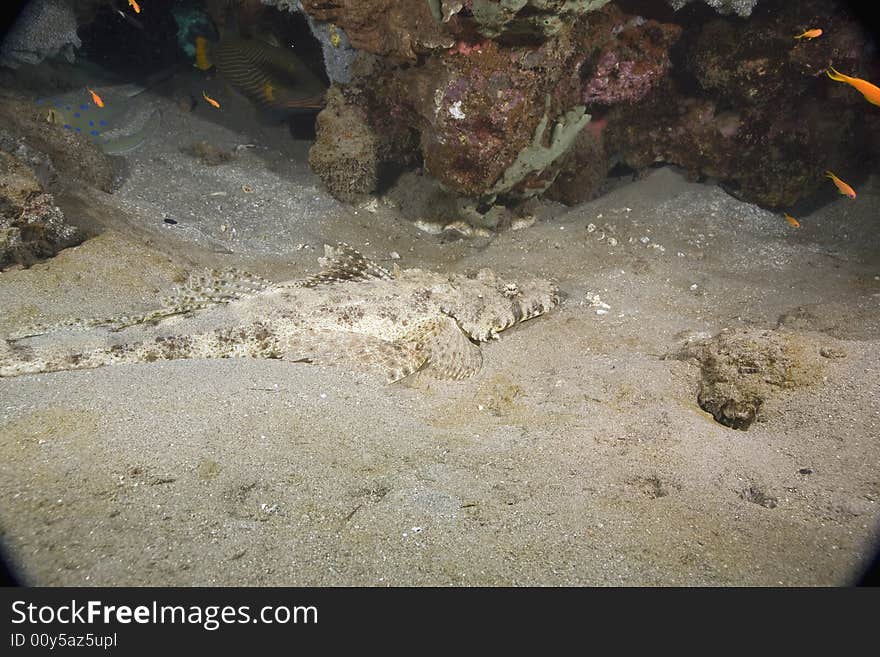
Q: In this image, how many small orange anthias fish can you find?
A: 7